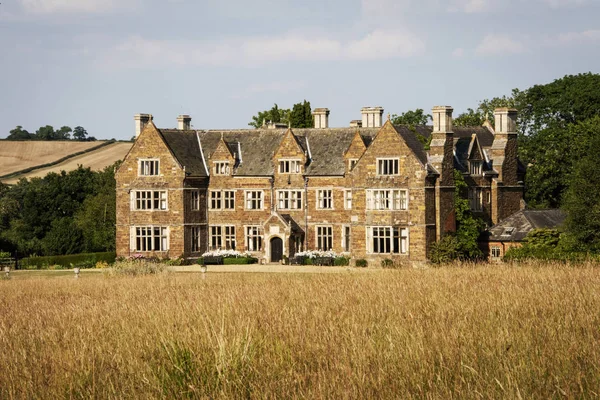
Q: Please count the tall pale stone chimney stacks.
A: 6